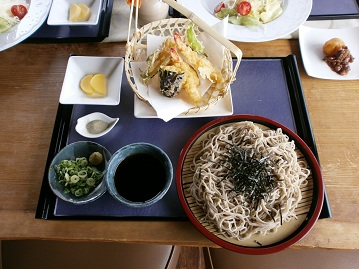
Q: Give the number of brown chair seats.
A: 2